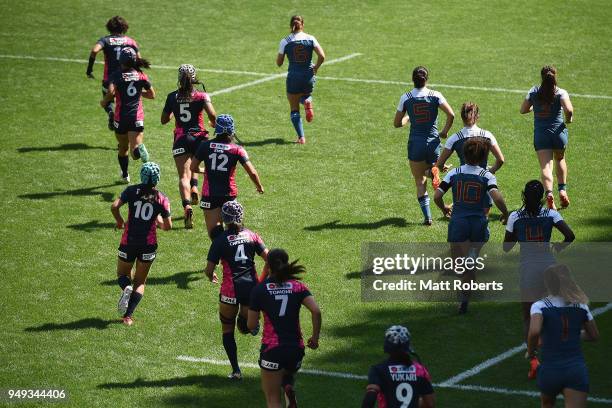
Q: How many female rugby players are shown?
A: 15